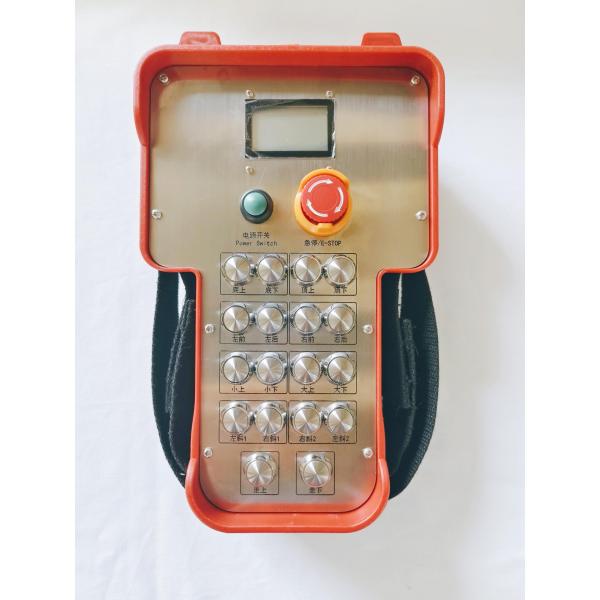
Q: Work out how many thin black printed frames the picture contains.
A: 10